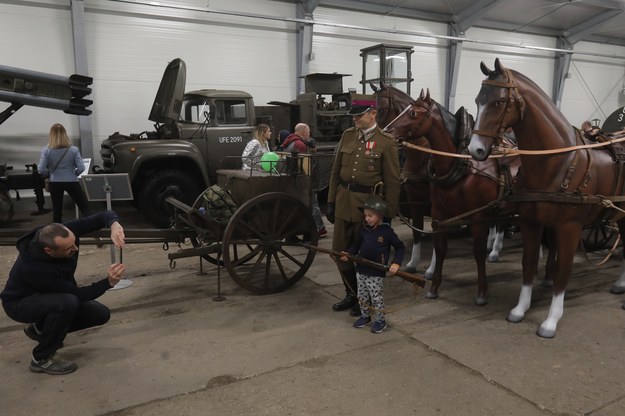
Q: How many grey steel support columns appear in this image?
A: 4